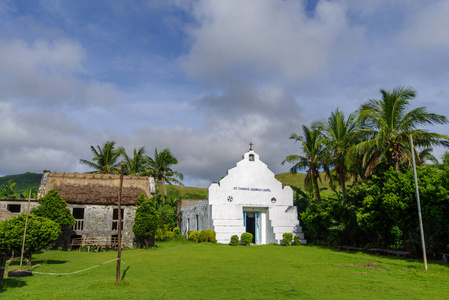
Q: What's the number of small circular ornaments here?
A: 2